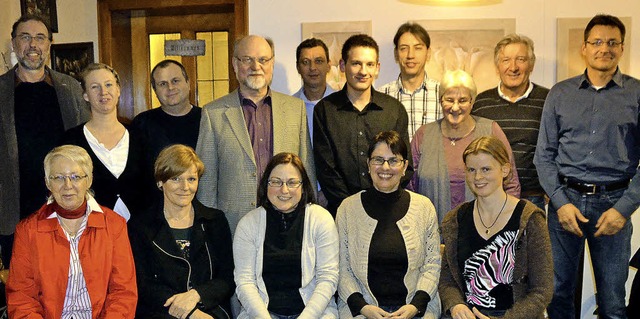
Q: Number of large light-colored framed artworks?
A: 3